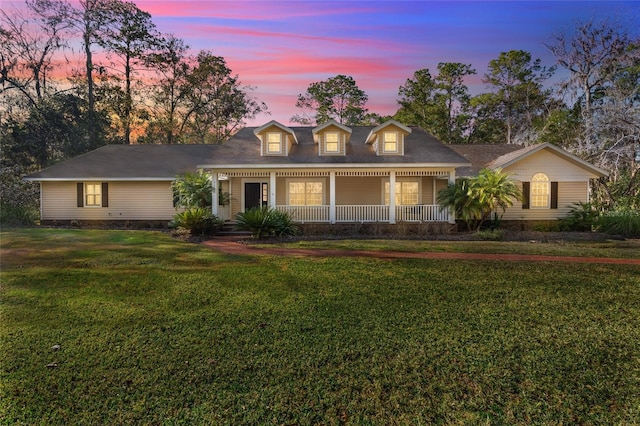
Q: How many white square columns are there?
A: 5